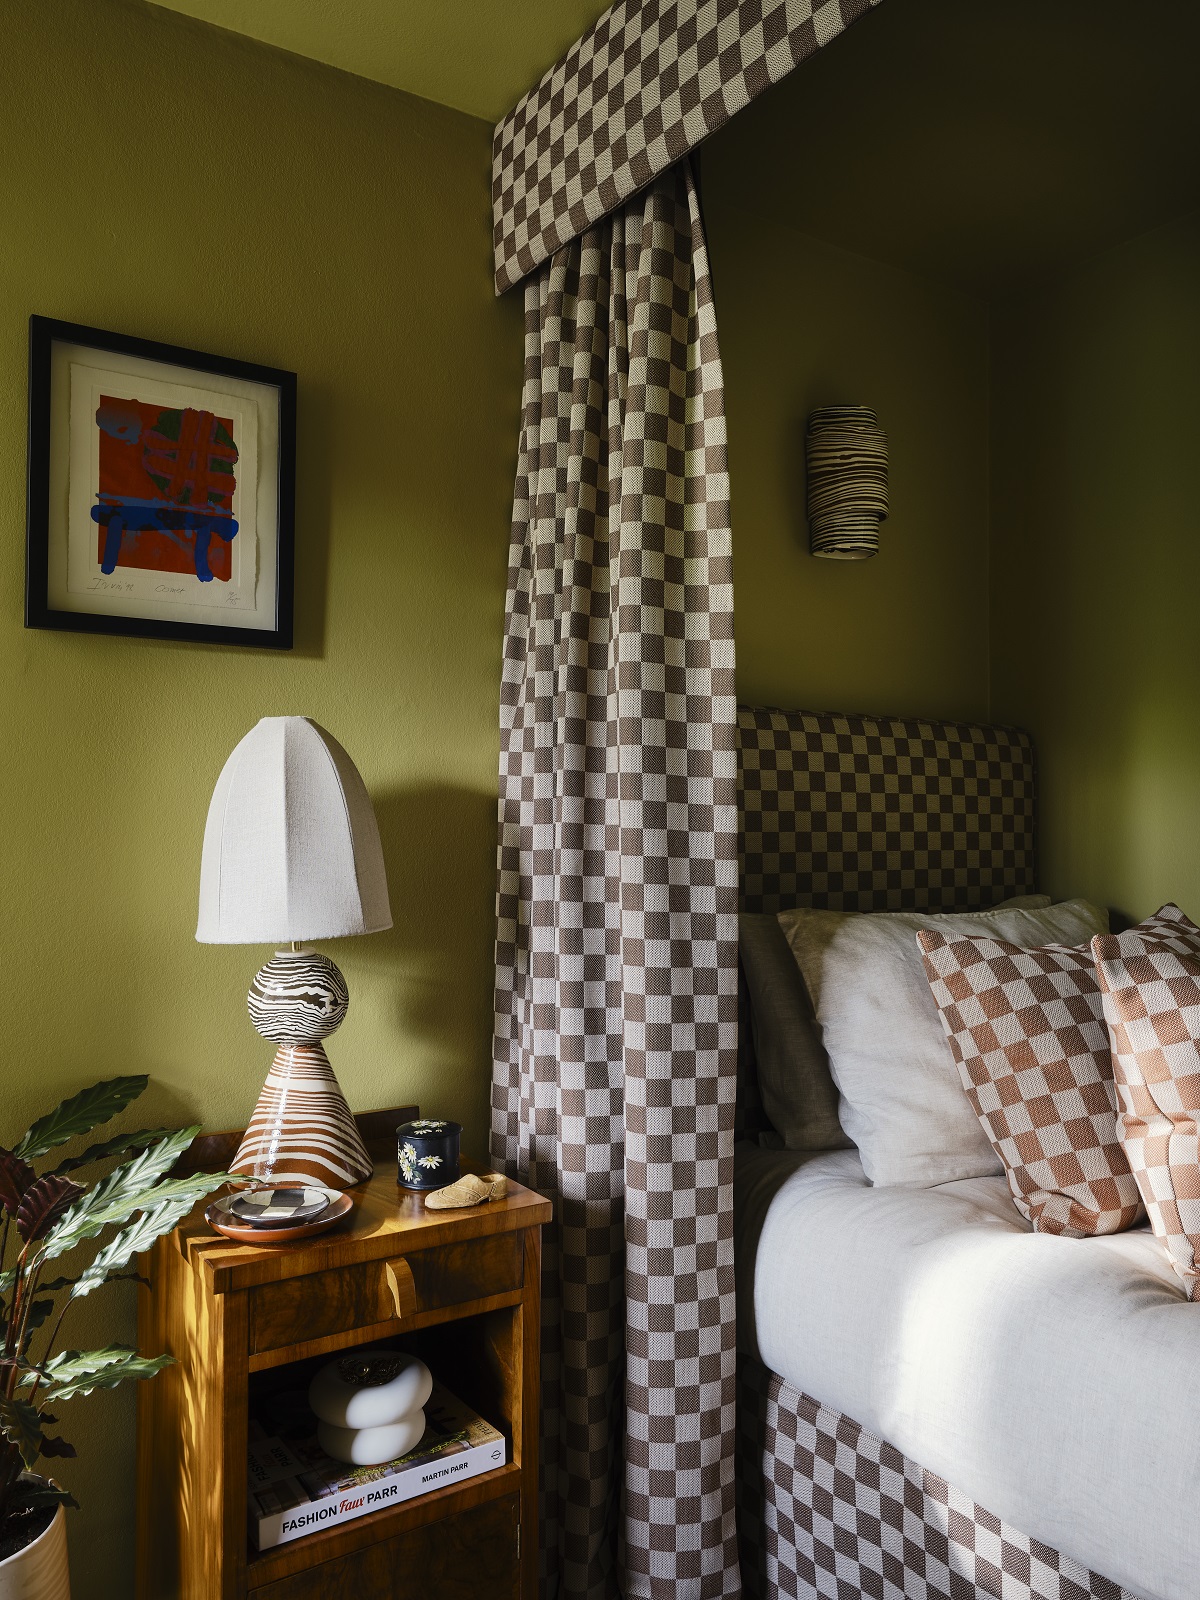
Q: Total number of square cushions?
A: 2